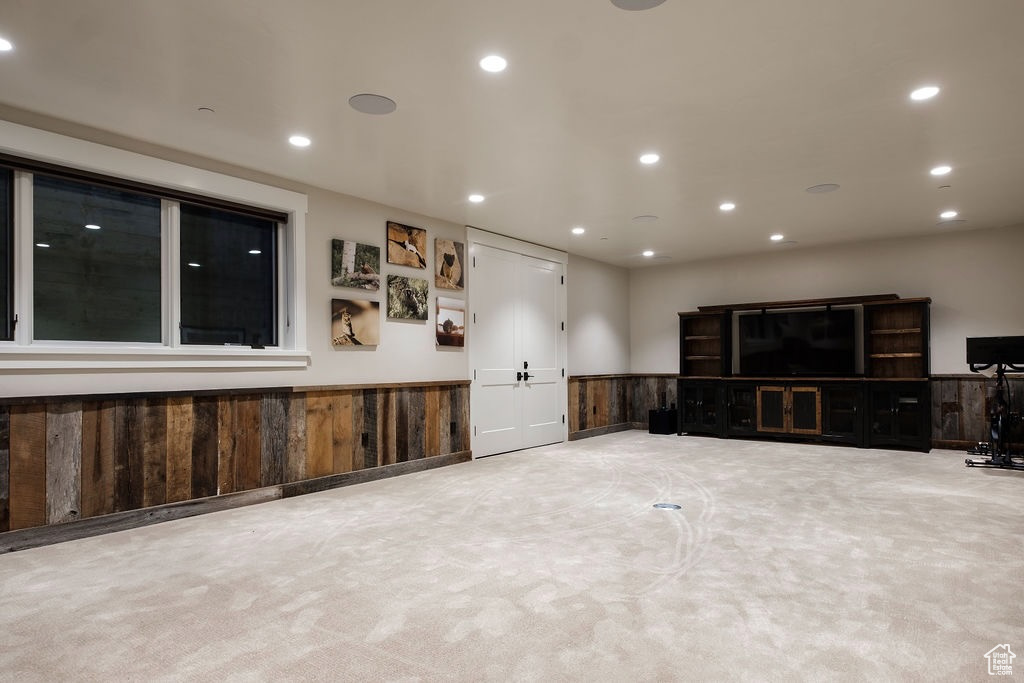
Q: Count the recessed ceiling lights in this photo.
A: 12